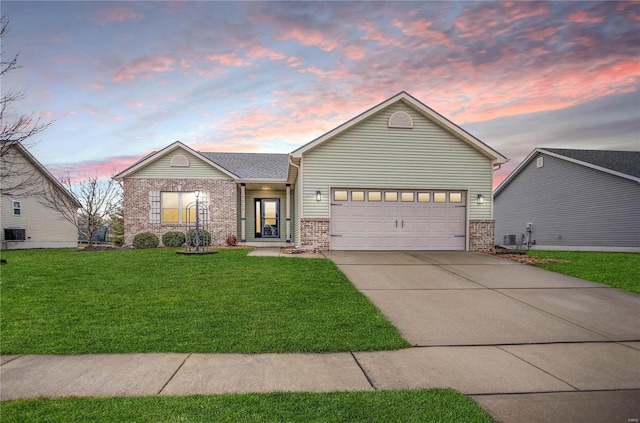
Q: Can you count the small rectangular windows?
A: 8